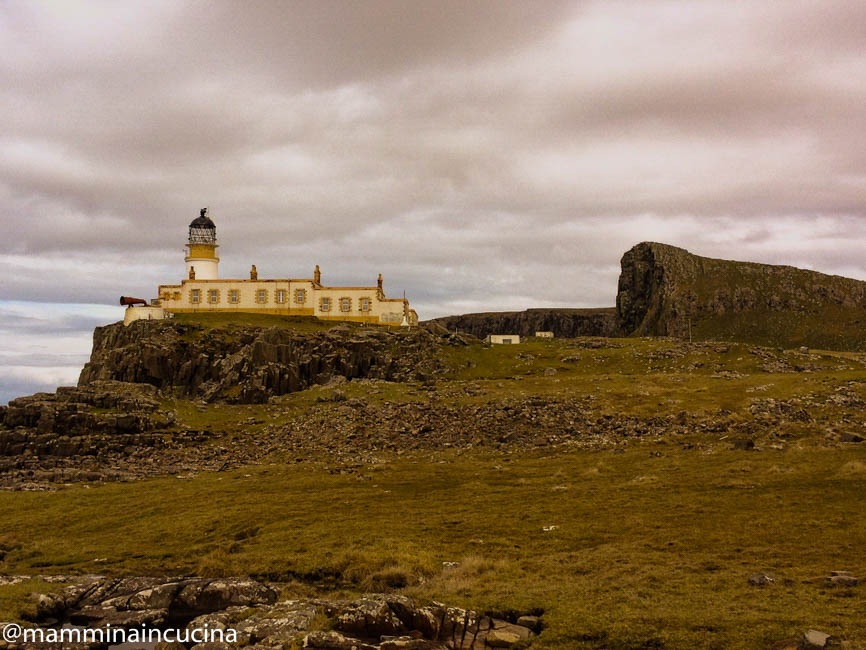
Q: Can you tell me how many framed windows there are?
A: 9